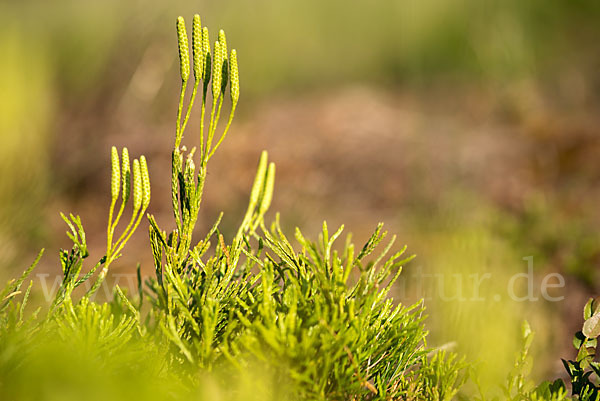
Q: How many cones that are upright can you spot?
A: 12